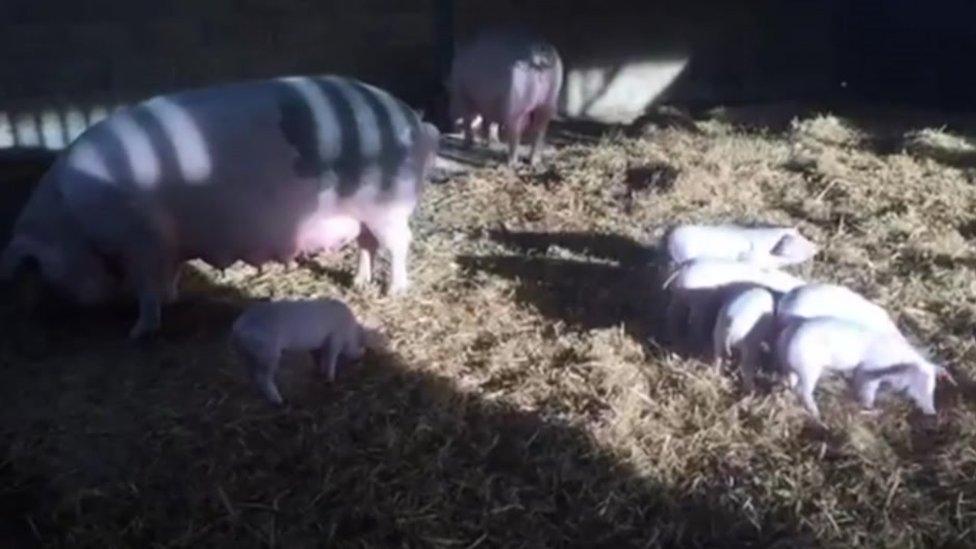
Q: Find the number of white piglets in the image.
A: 6